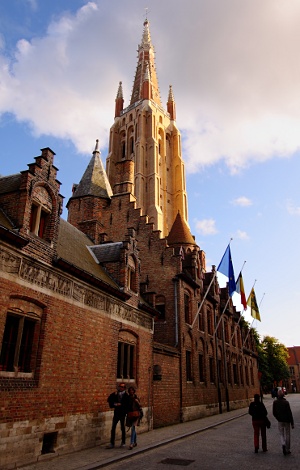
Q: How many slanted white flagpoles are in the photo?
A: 4